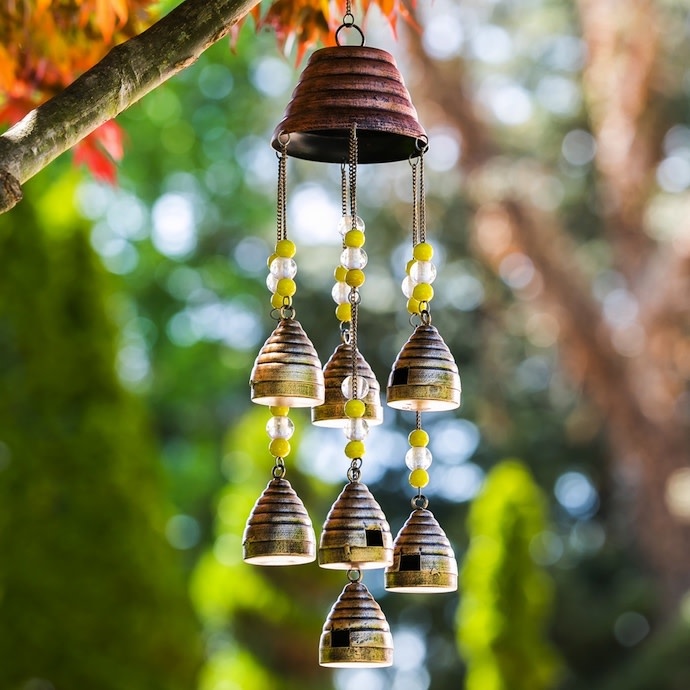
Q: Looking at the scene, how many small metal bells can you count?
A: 7